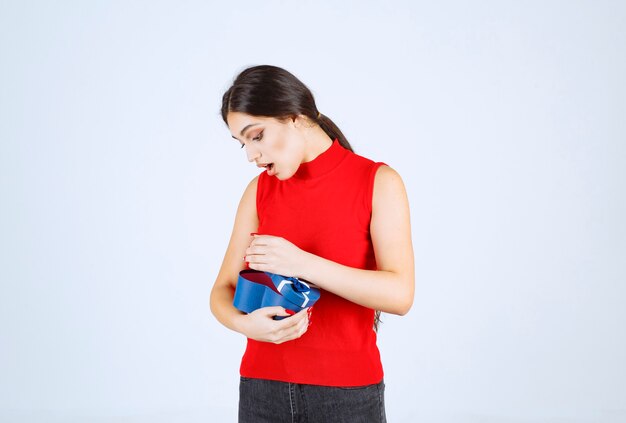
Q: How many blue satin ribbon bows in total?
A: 1